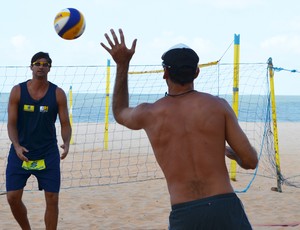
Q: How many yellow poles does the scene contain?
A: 4